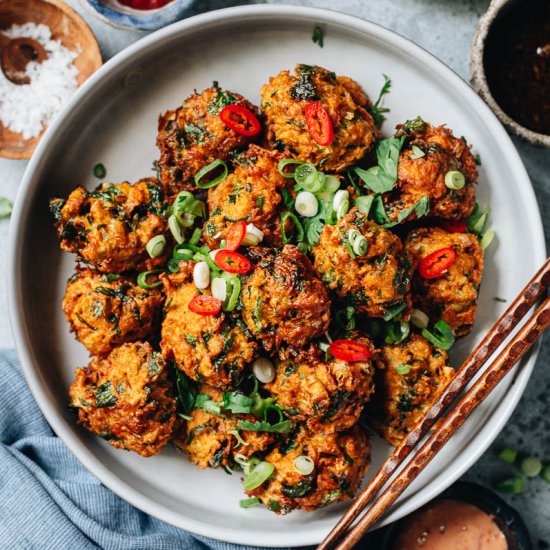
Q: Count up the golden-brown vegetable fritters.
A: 15